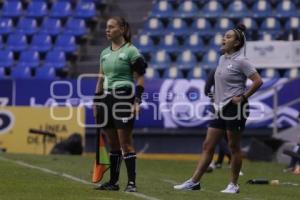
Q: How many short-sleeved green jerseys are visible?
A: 1